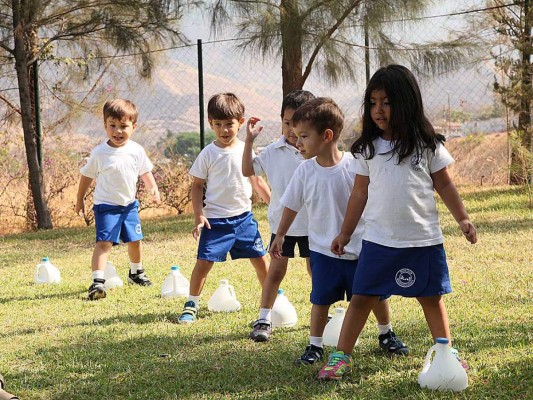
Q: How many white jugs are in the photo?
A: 7